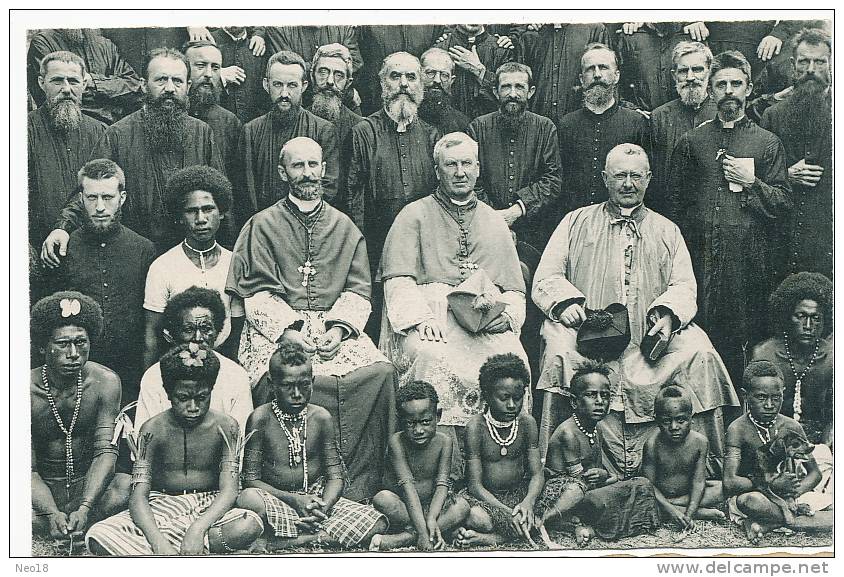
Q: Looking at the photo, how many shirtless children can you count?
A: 7